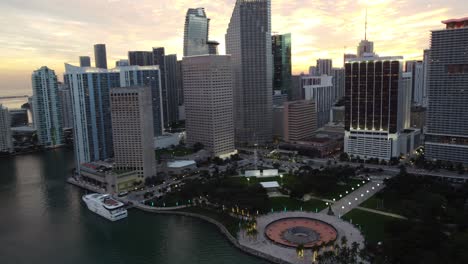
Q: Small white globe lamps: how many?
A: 15